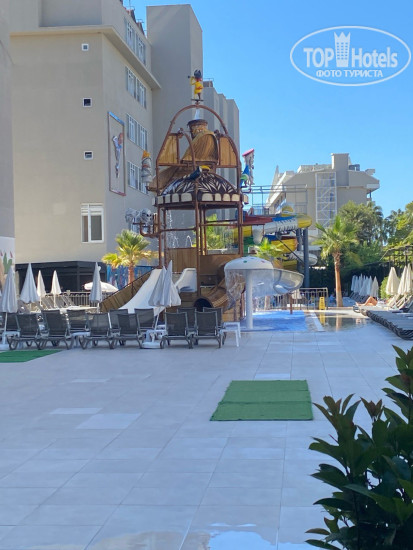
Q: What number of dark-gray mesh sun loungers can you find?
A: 12